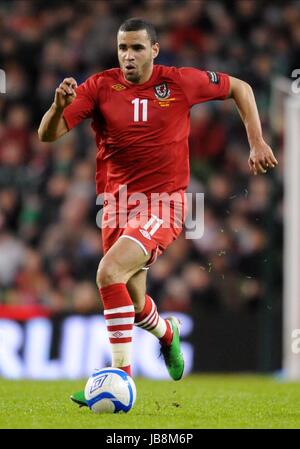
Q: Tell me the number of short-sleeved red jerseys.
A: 1